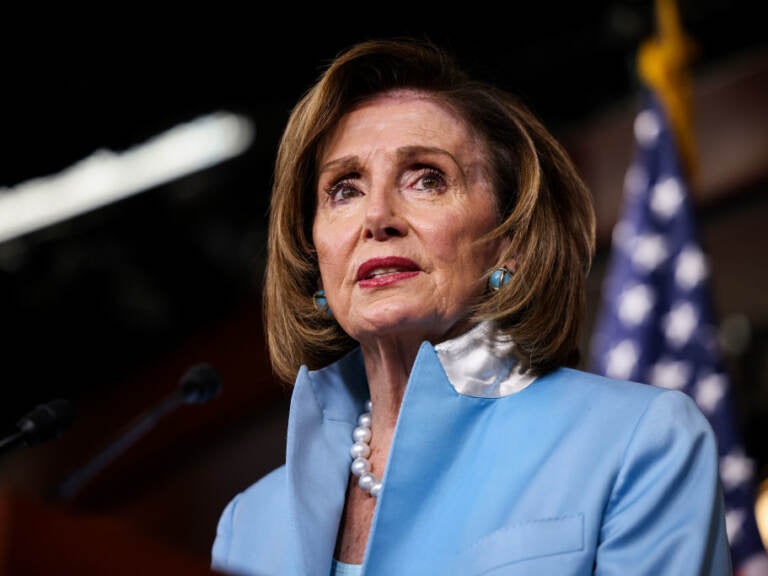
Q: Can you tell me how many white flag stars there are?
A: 13